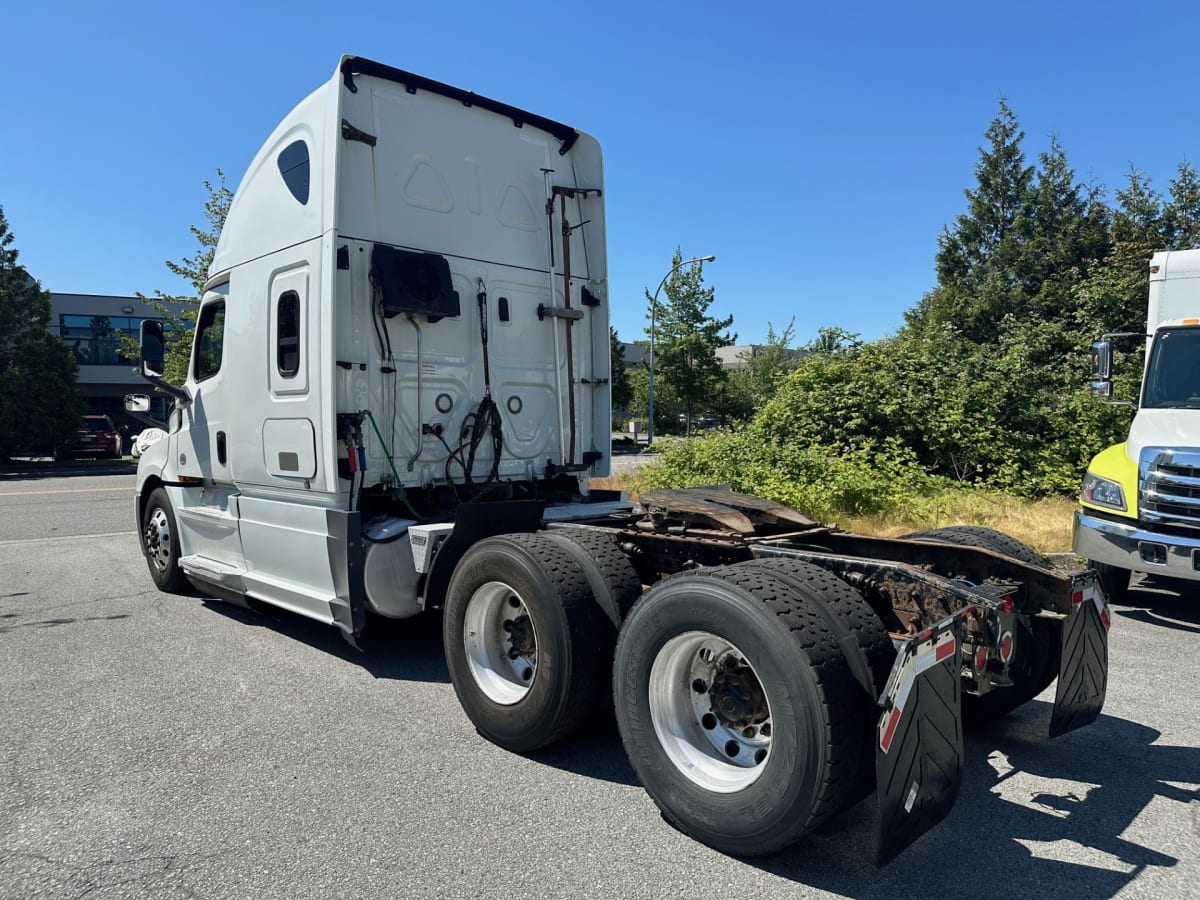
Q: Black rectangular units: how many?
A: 1